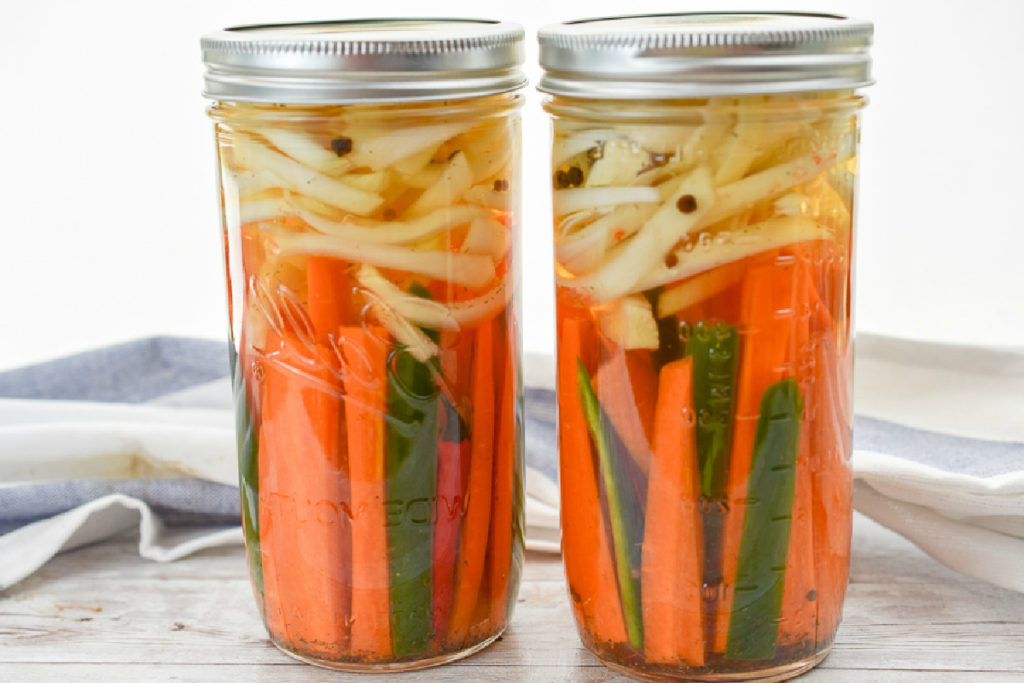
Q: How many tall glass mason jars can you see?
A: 2